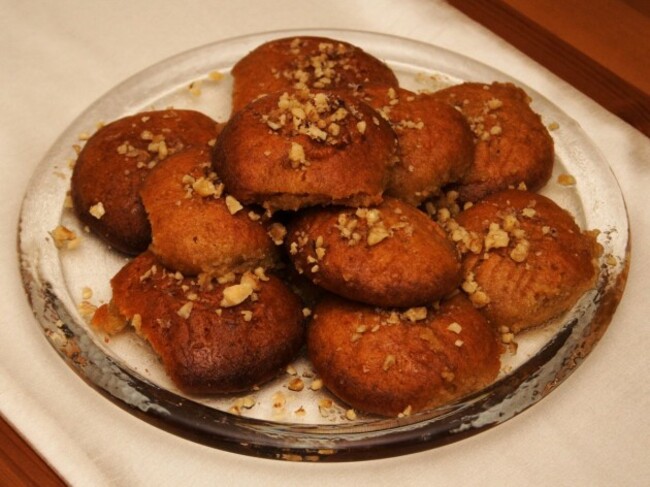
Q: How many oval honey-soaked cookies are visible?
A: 10